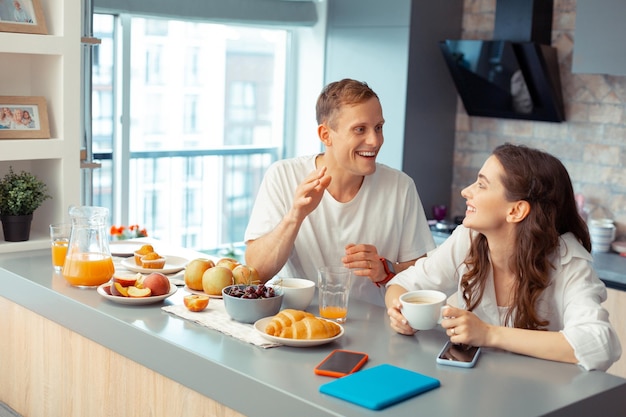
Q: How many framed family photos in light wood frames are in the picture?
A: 2